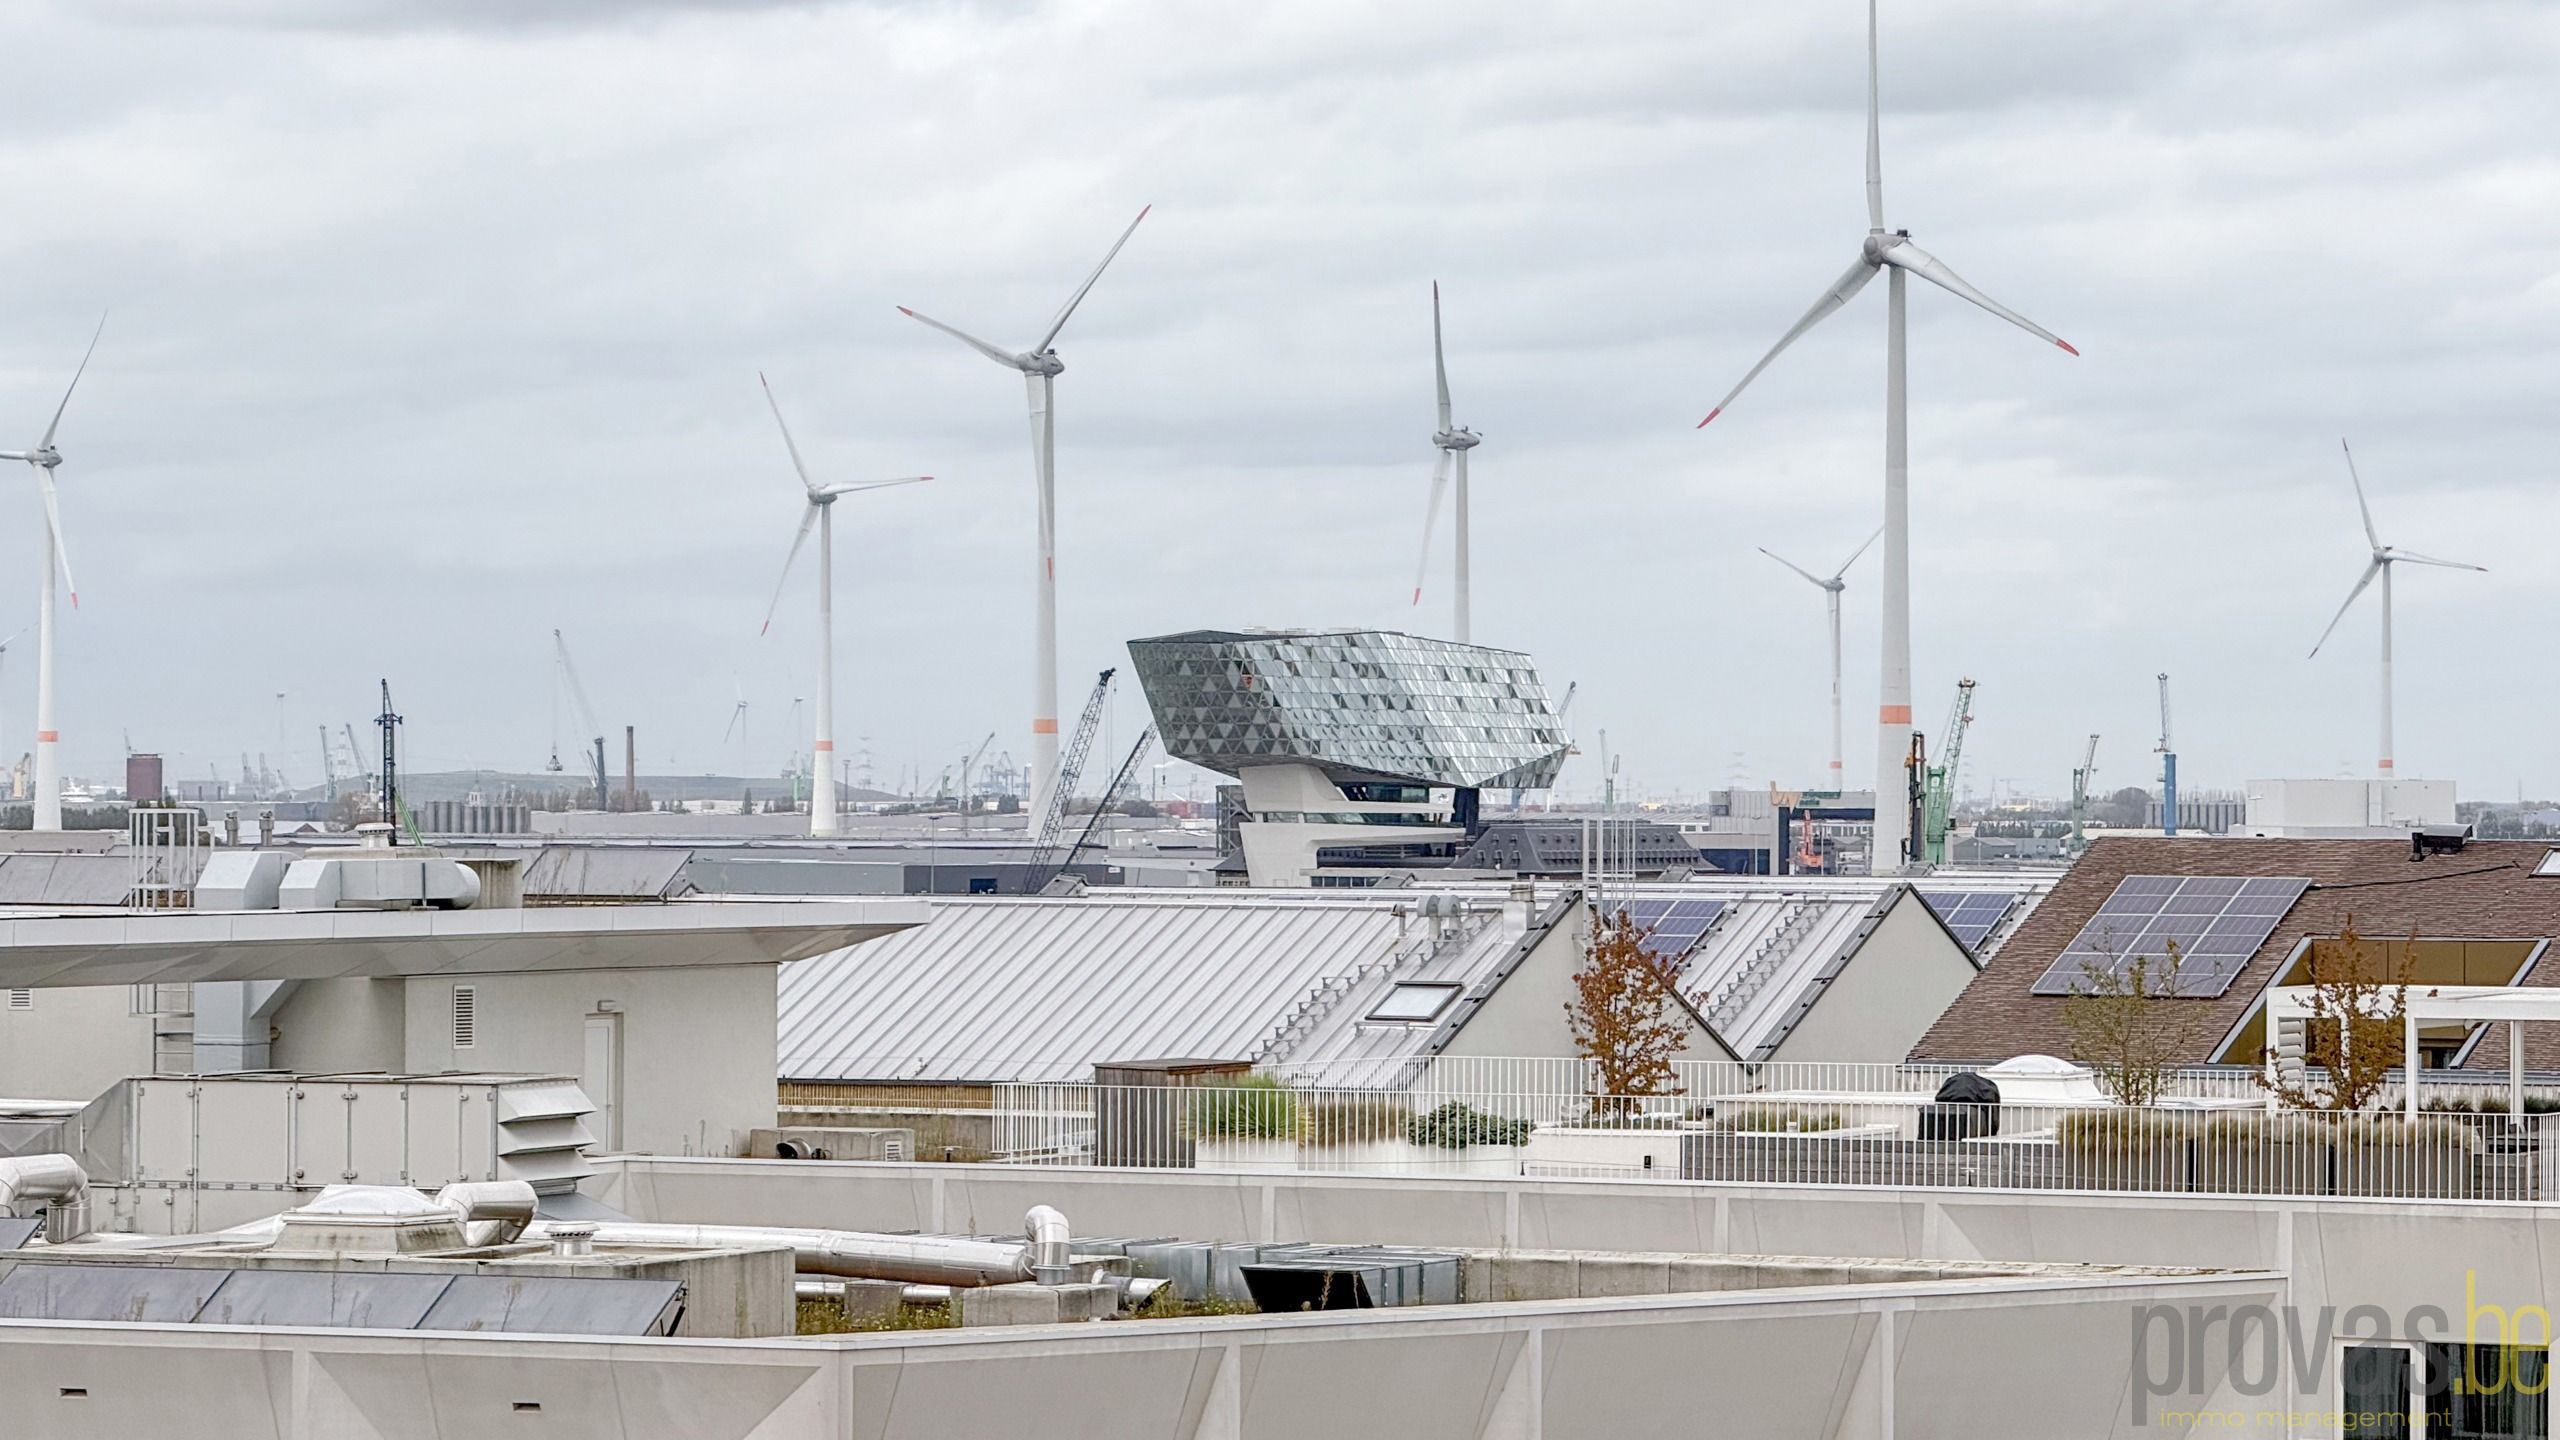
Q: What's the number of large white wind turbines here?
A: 7